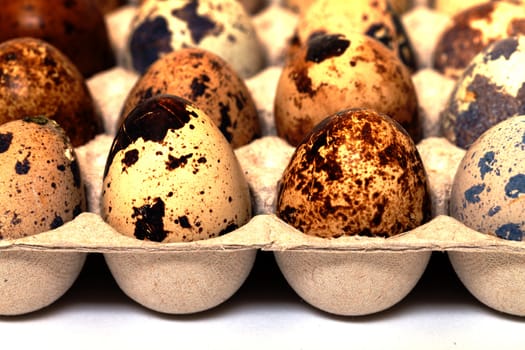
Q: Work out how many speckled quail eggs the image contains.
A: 12